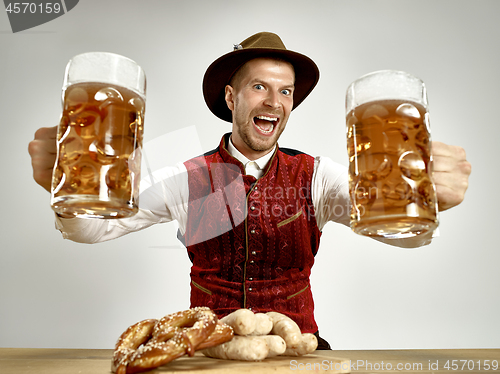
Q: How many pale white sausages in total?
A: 6